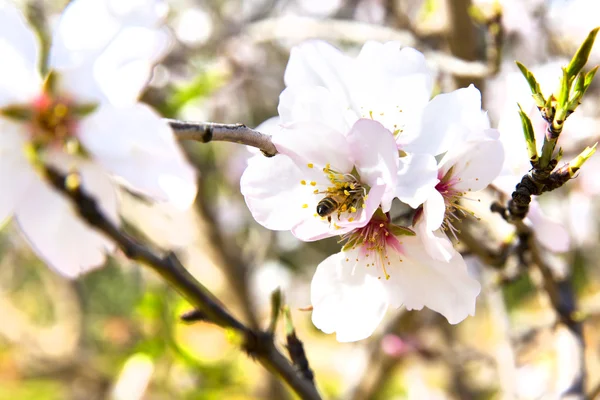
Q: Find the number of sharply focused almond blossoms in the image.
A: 4